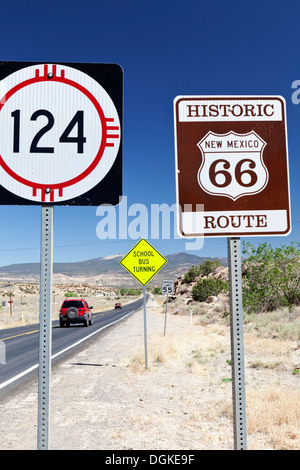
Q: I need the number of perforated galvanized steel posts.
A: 2